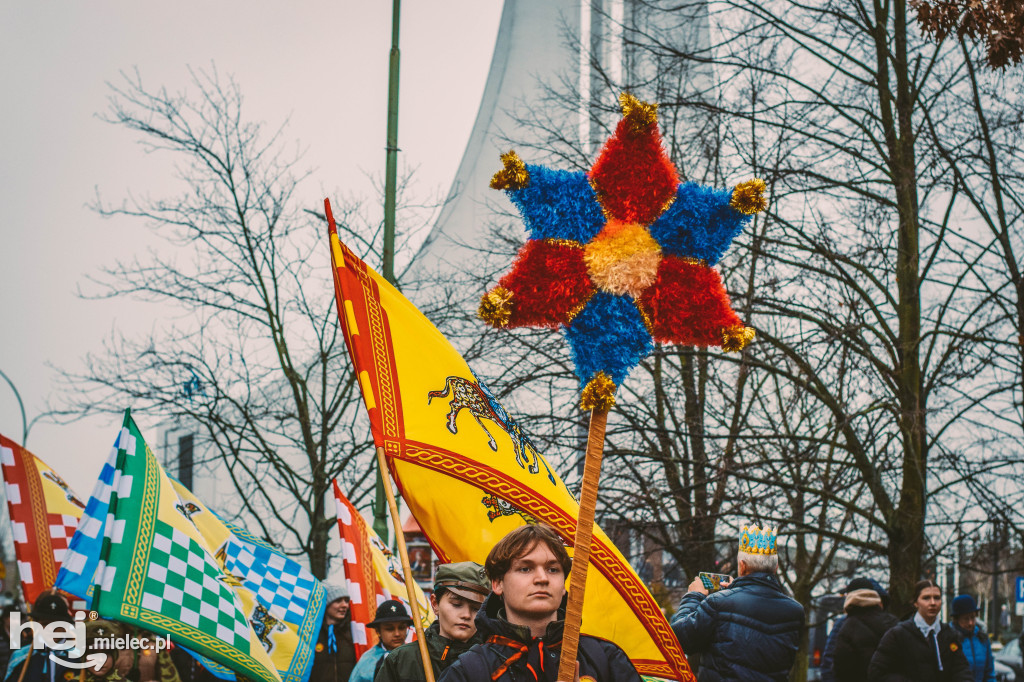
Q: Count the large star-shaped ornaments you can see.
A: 1